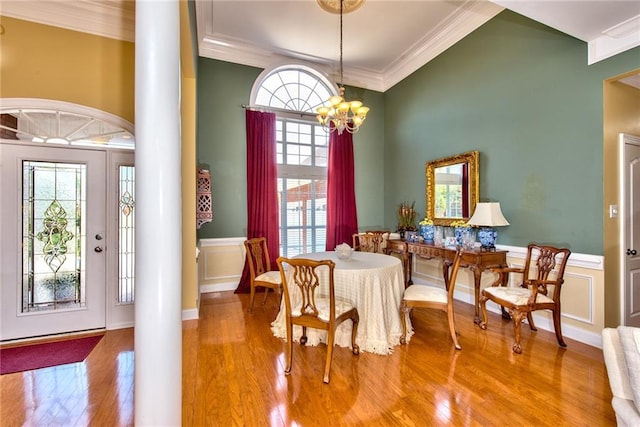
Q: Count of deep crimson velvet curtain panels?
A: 2